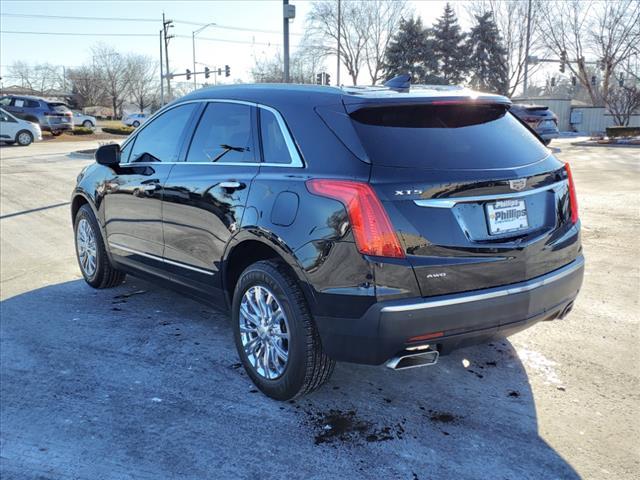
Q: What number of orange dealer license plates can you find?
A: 0